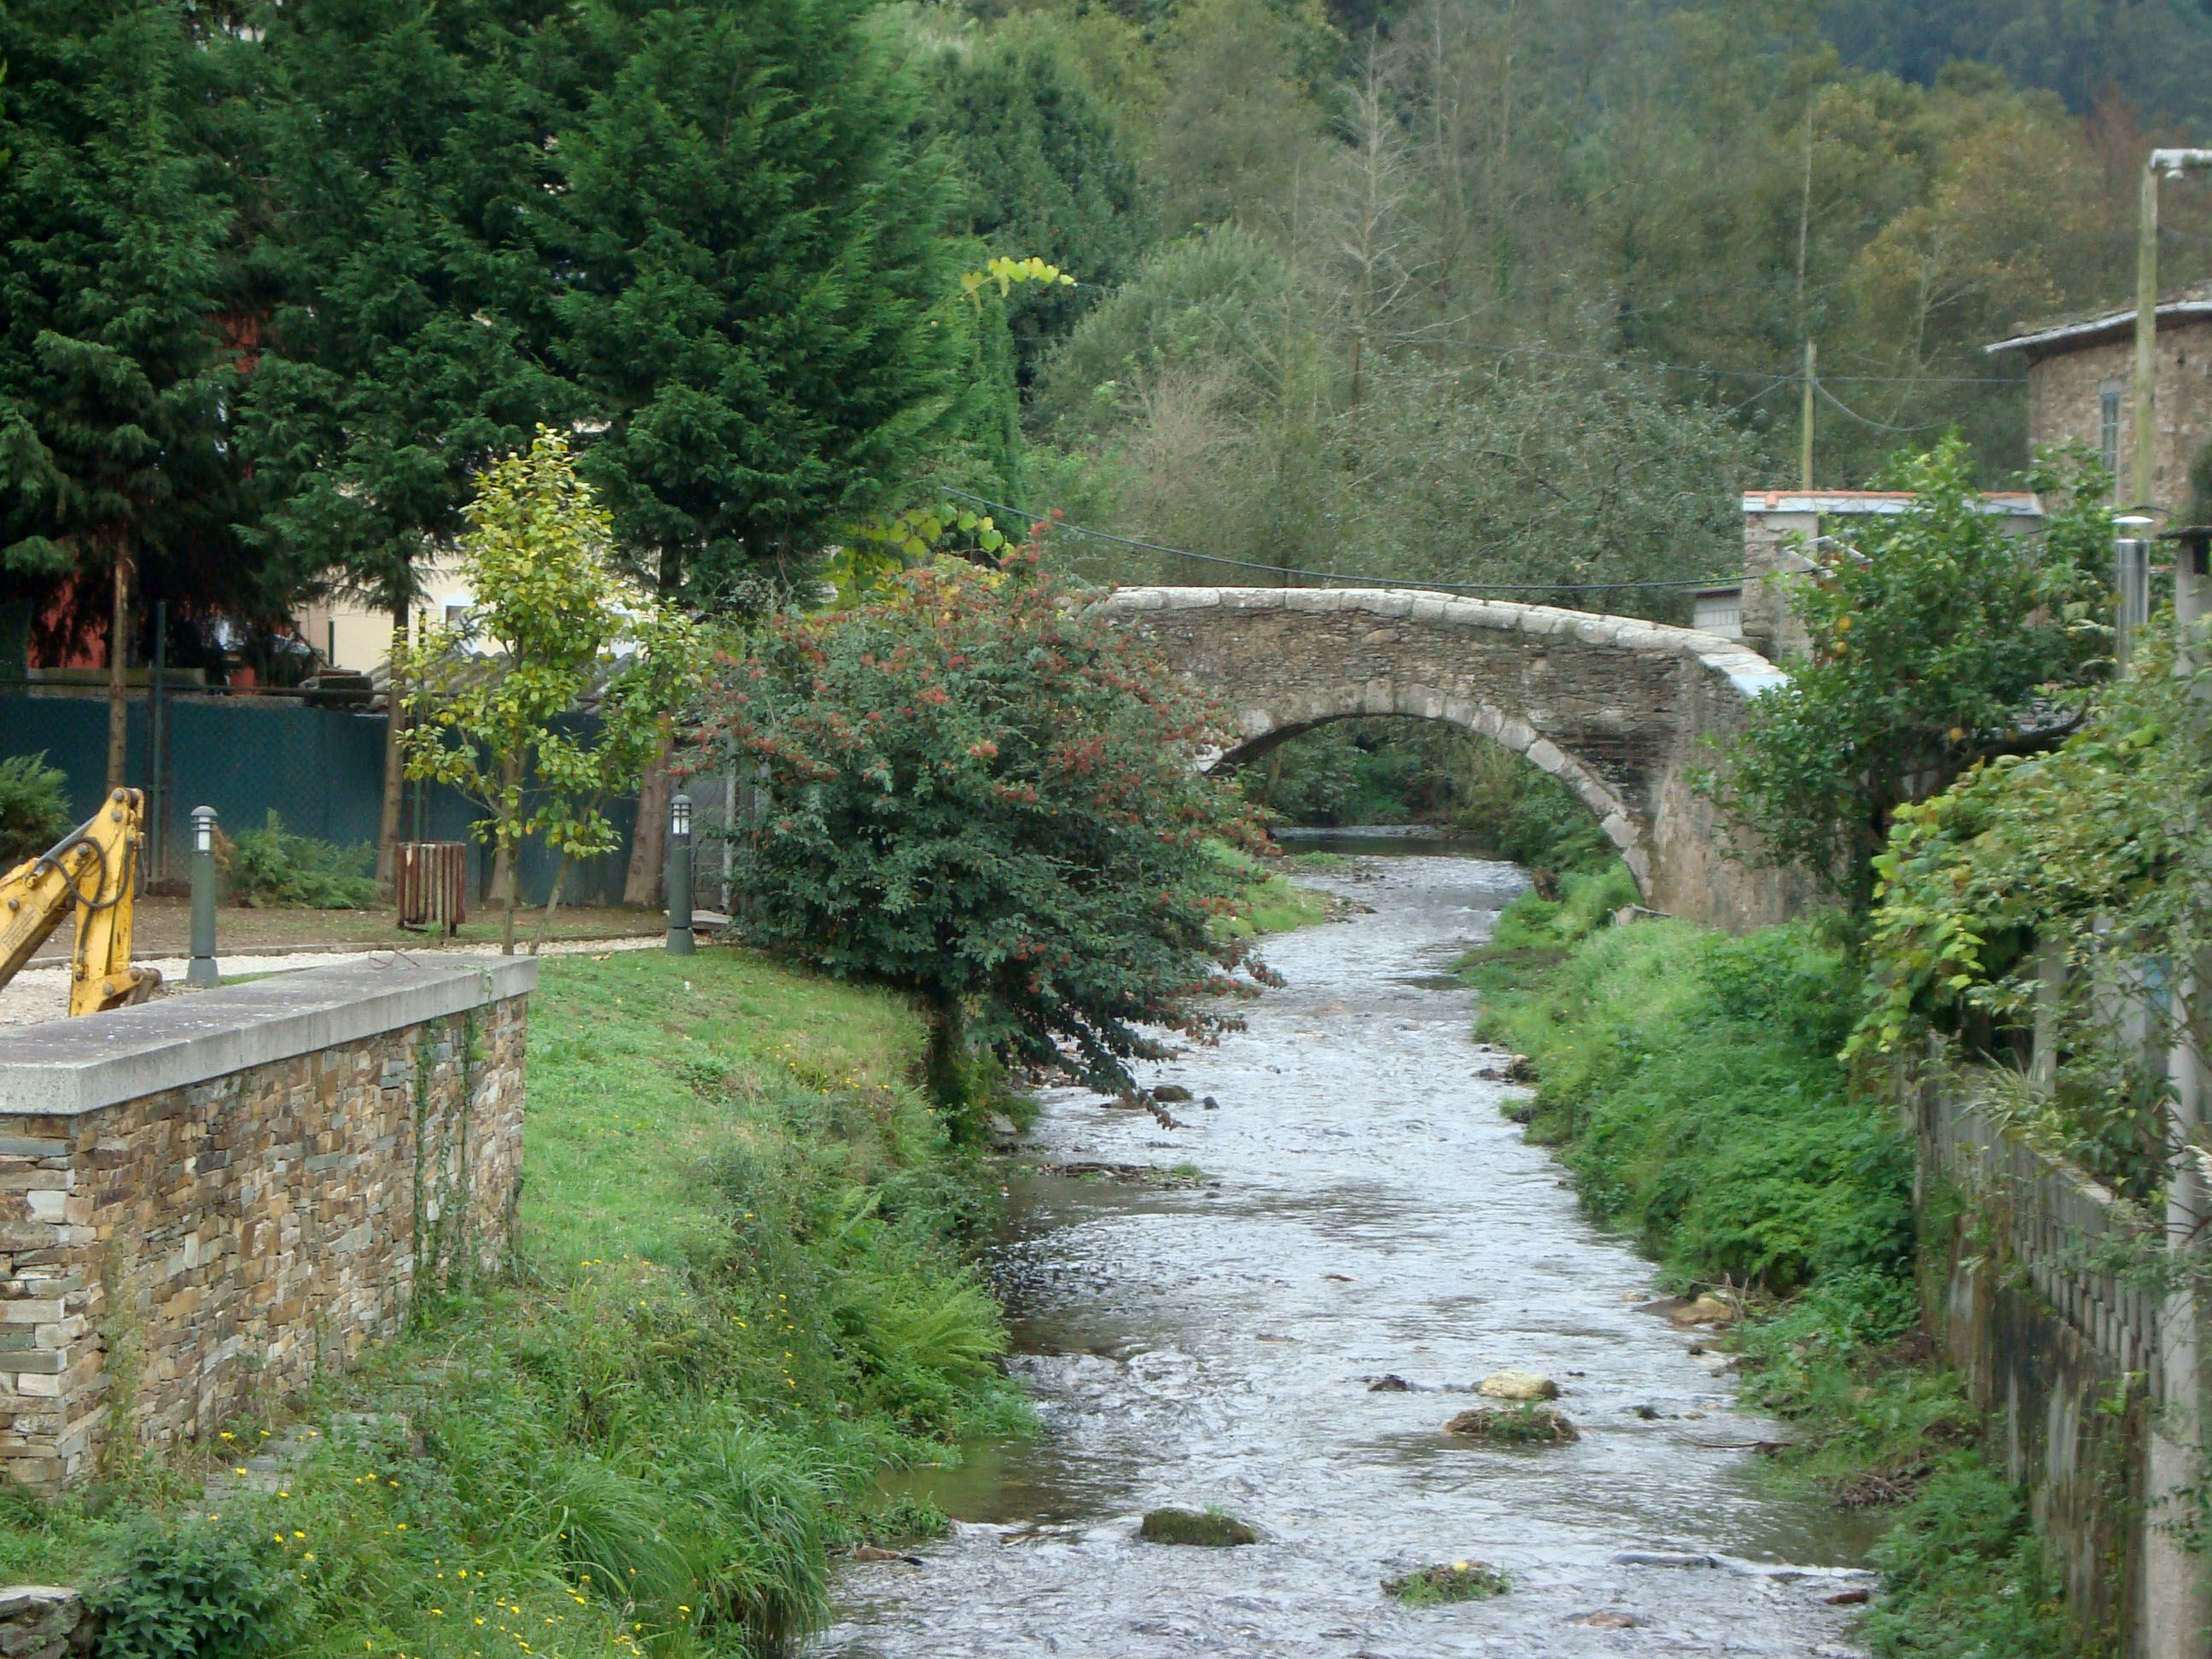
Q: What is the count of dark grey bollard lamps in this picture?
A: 2